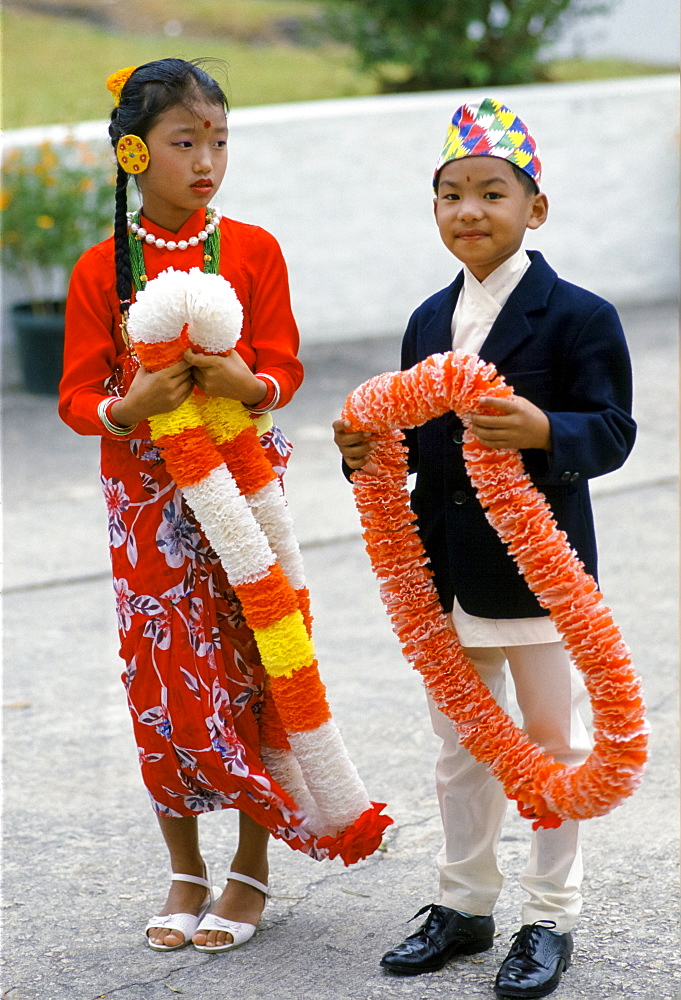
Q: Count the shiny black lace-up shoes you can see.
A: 2